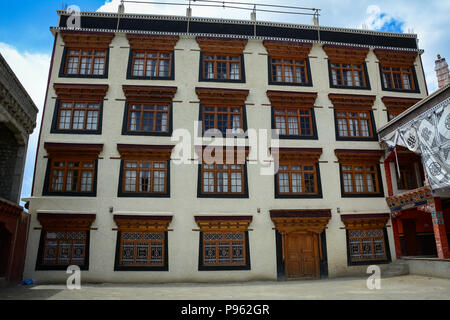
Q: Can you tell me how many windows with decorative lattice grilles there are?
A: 4